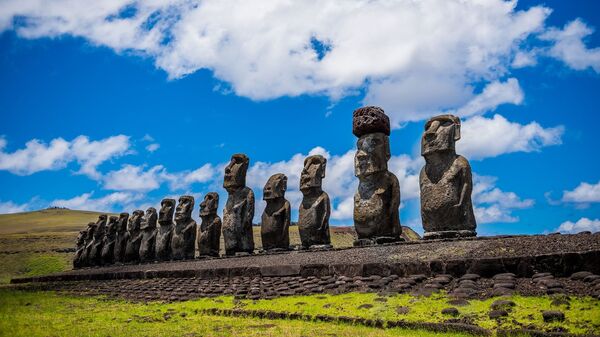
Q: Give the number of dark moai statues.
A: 15